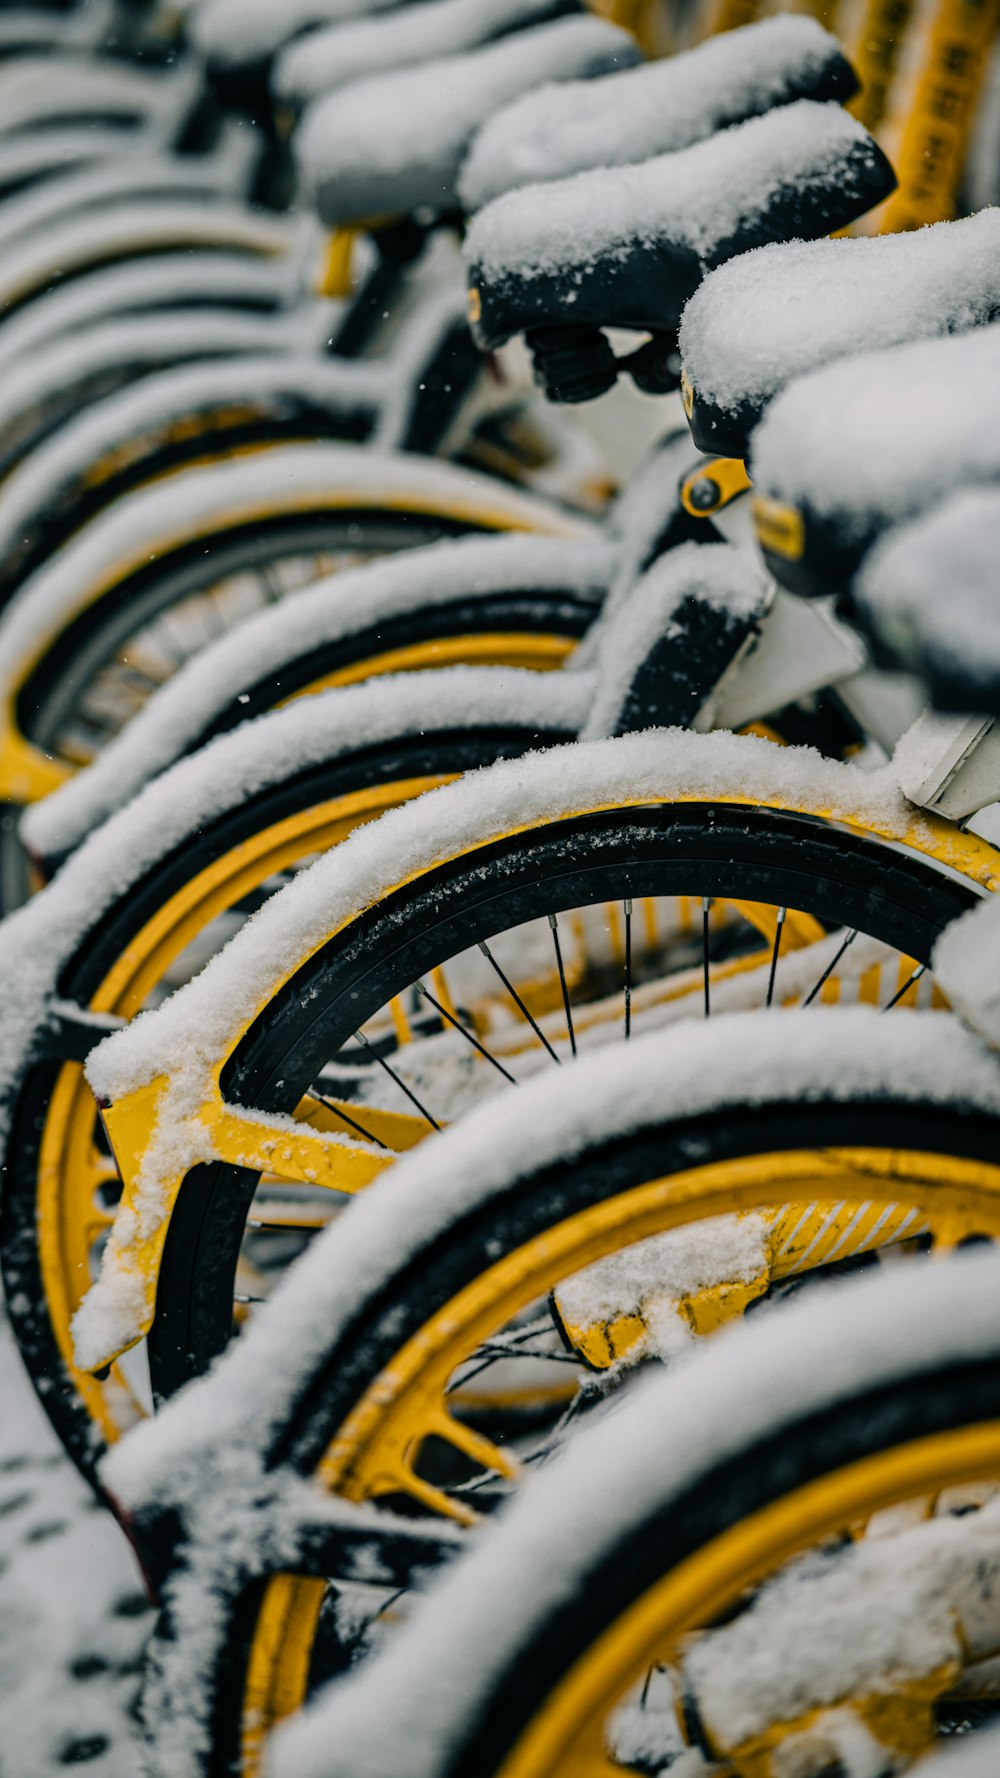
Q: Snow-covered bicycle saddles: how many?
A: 8